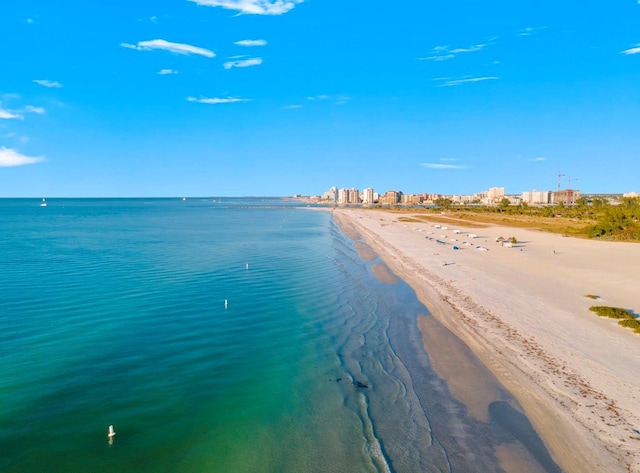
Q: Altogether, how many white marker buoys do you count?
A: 3